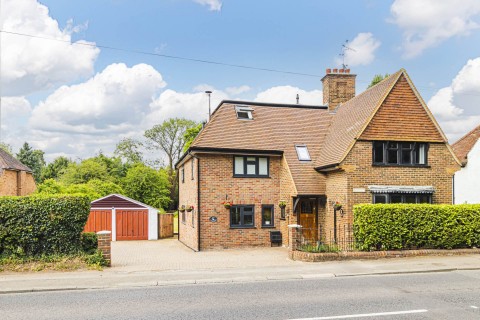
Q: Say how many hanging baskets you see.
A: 5